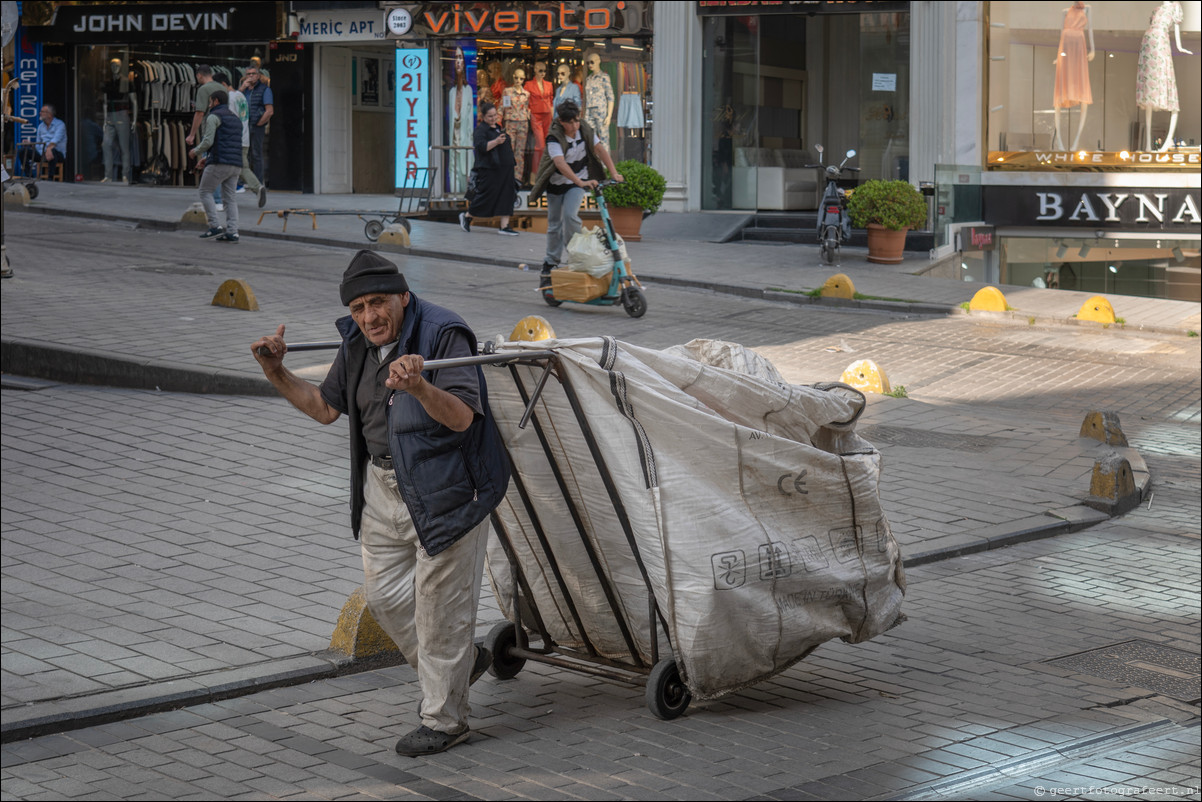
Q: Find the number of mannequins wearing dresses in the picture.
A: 2